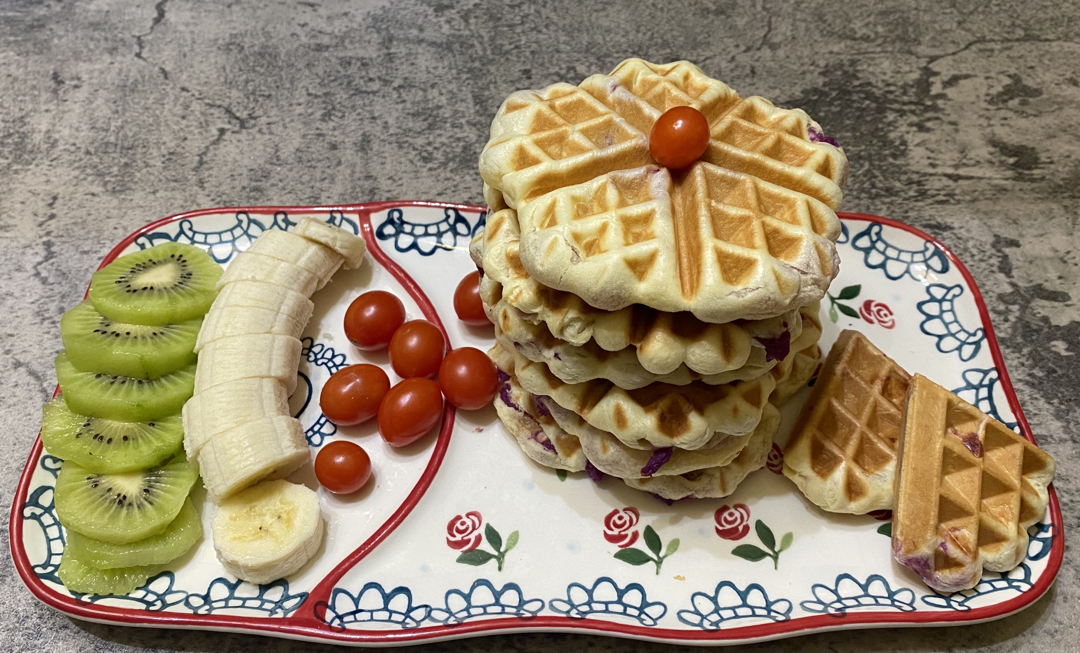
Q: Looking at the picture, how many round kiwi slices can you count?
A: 7